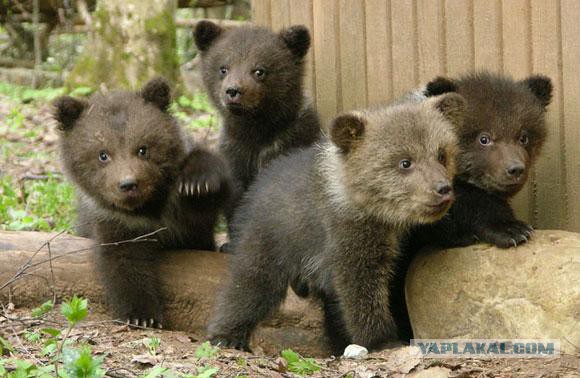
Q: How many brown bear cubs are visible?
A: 4